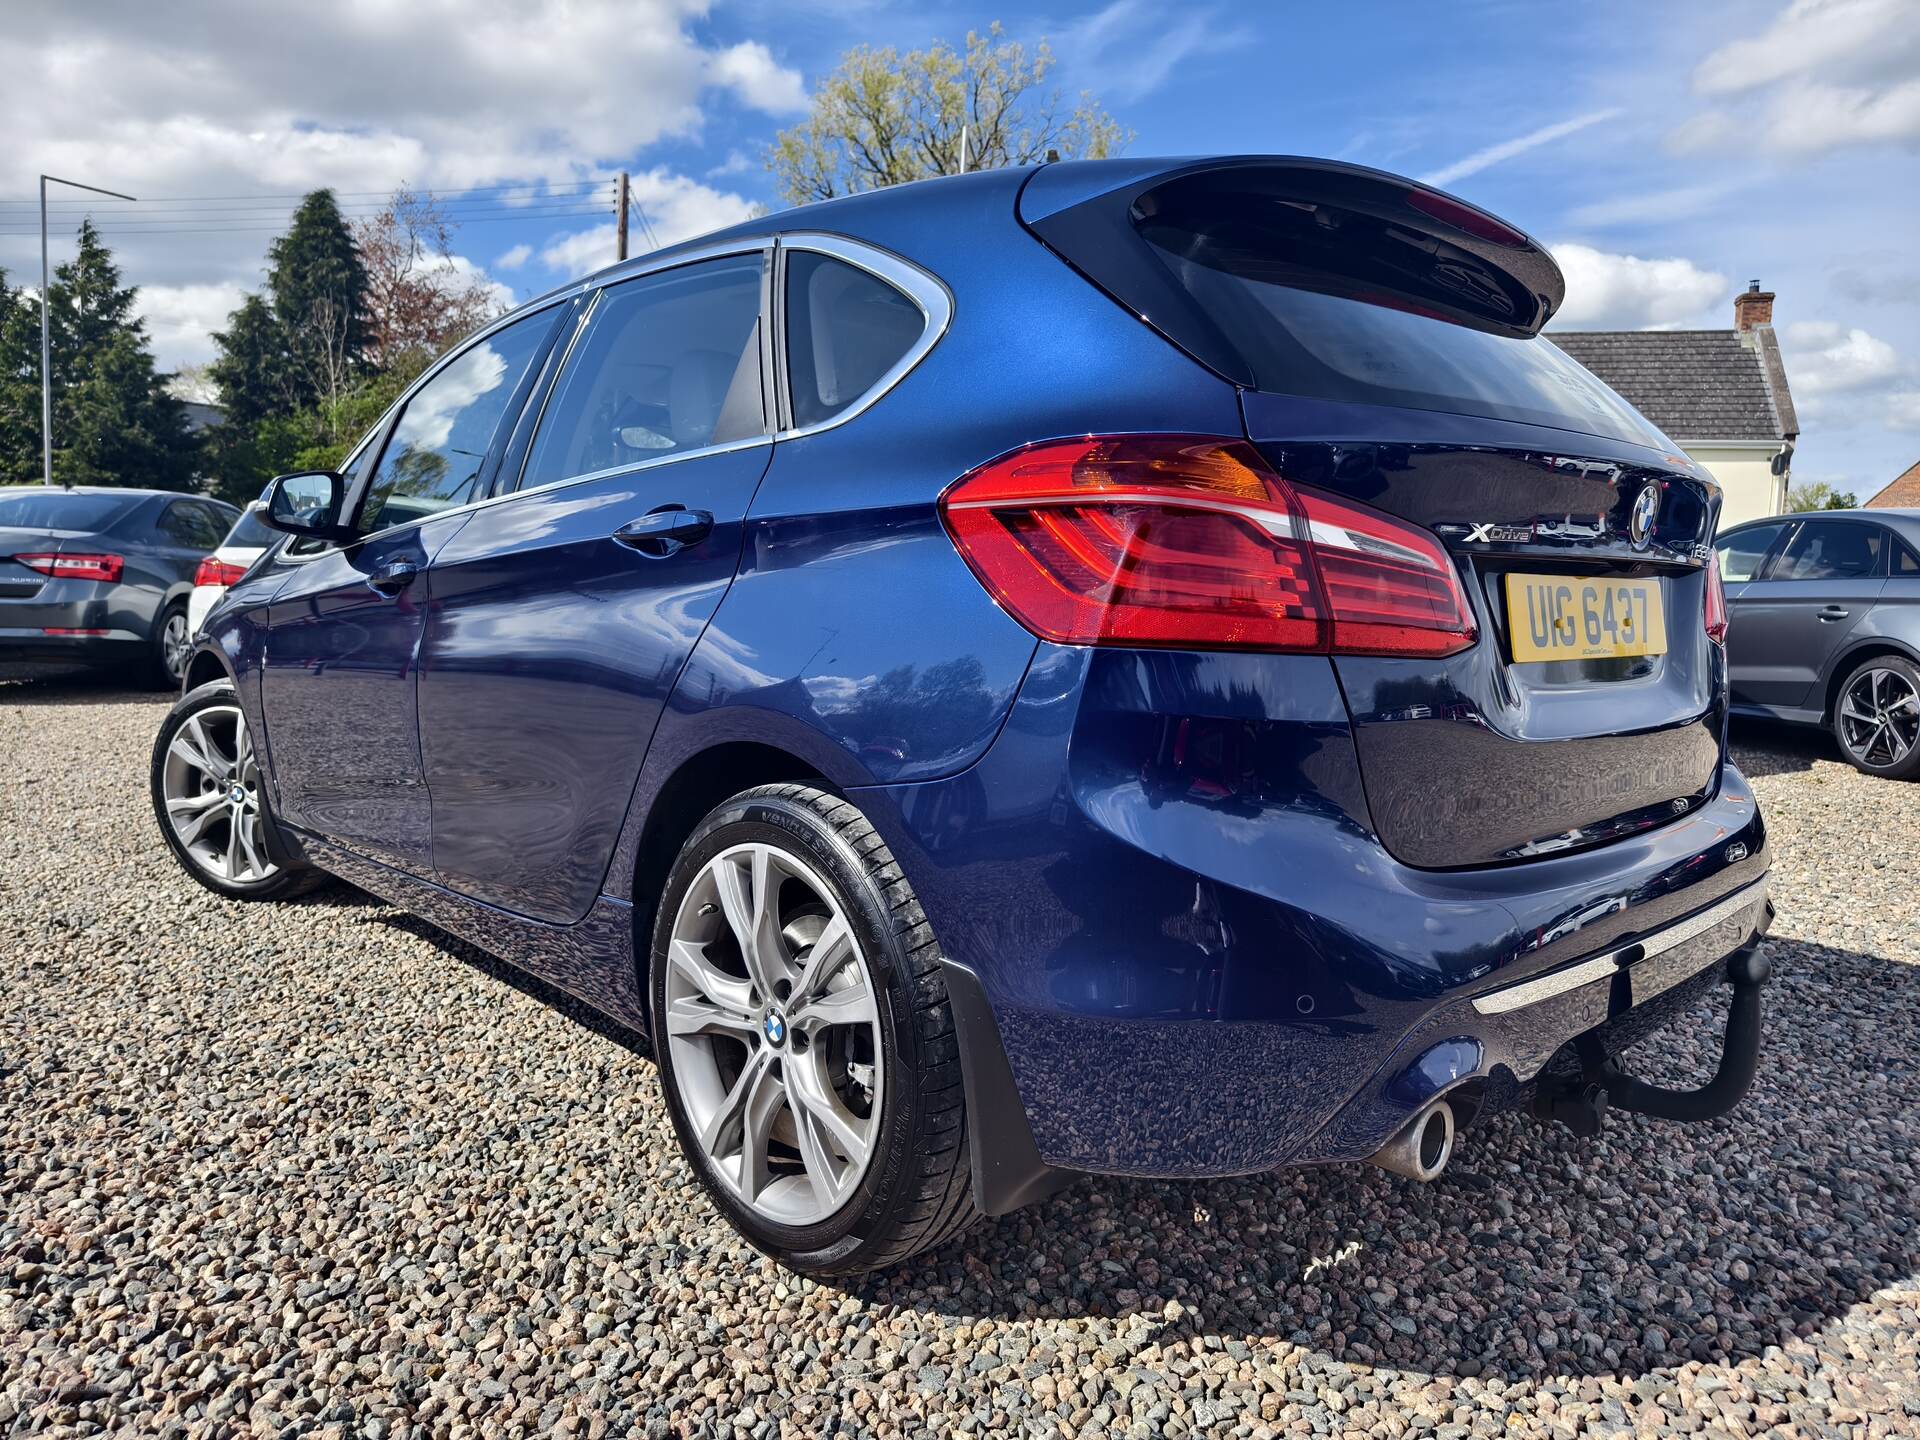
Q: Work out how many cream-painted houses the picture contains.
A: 1